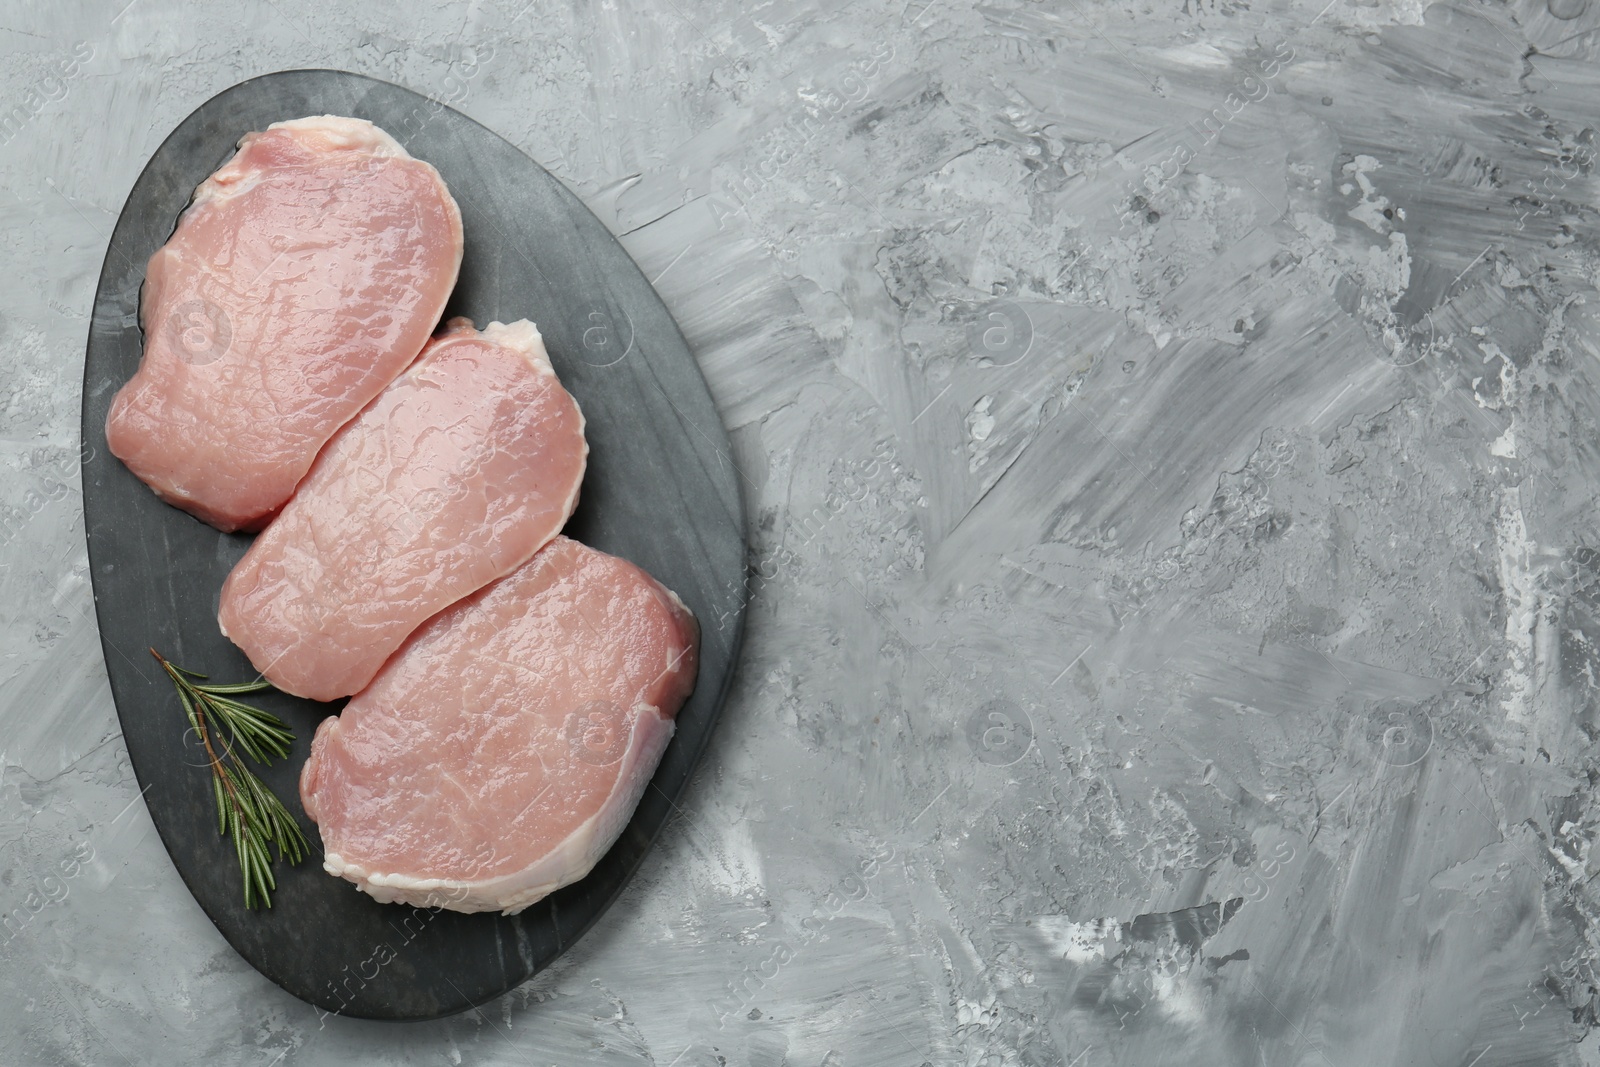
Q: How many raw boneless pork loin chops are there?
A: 3